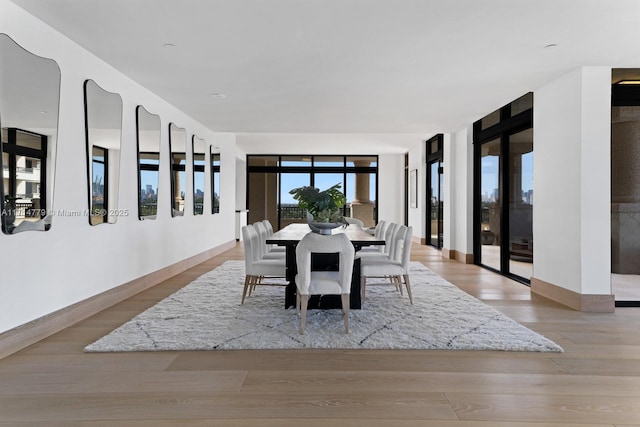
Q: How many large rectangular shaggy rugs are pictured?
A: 1